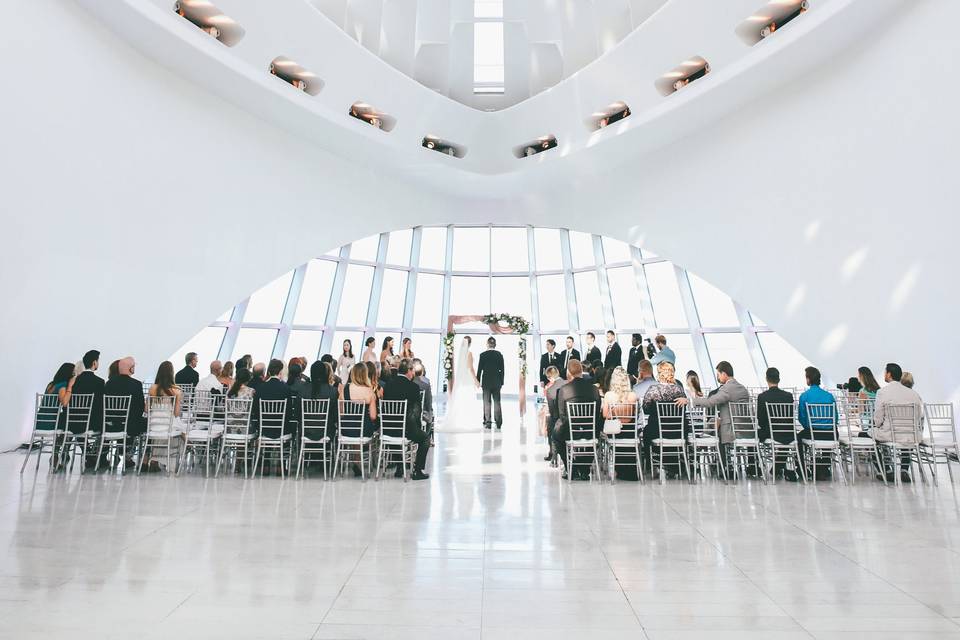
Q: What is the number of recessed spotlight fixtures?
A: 8